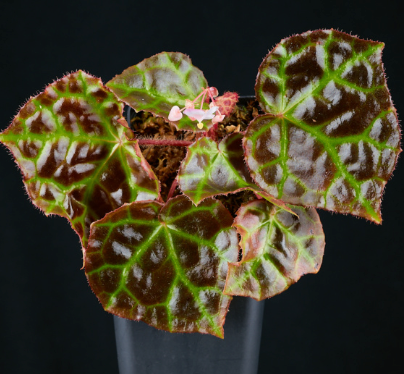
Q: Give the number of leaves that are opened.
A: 6